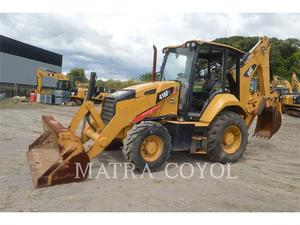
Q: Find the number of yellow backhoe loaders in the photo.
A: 1